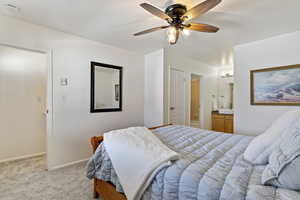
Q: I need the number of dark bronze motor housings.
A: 1